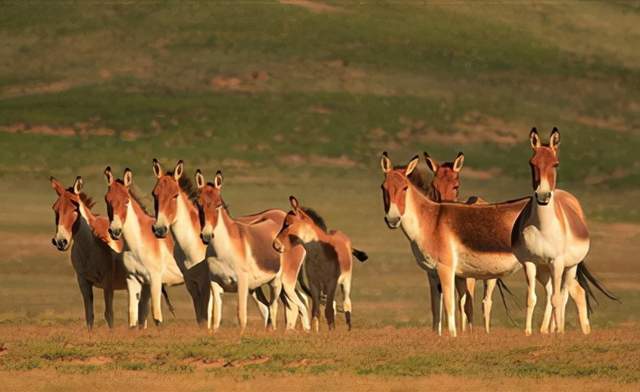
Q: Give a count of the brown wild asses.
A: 8